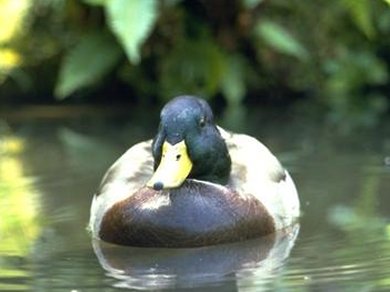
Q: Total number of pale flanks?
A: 2